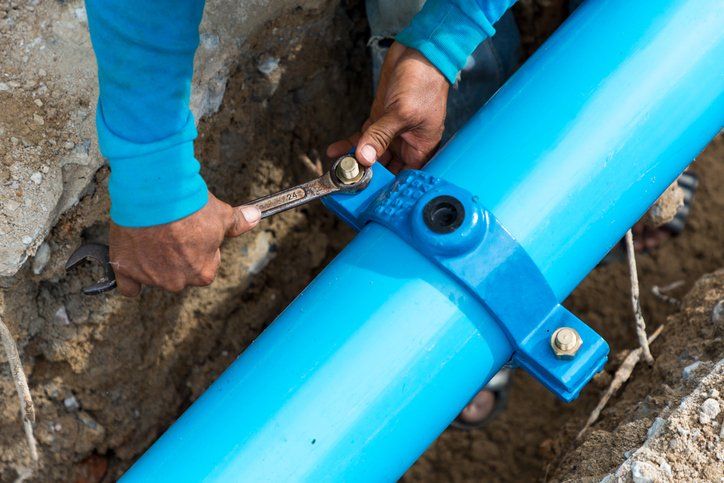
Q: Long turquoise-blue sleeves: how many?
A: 2